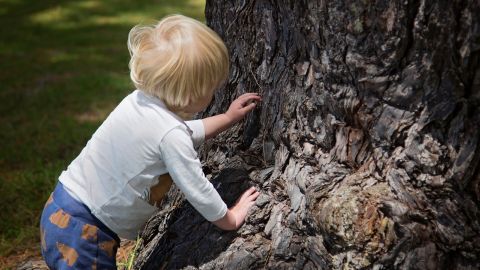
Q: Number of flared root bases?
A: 1